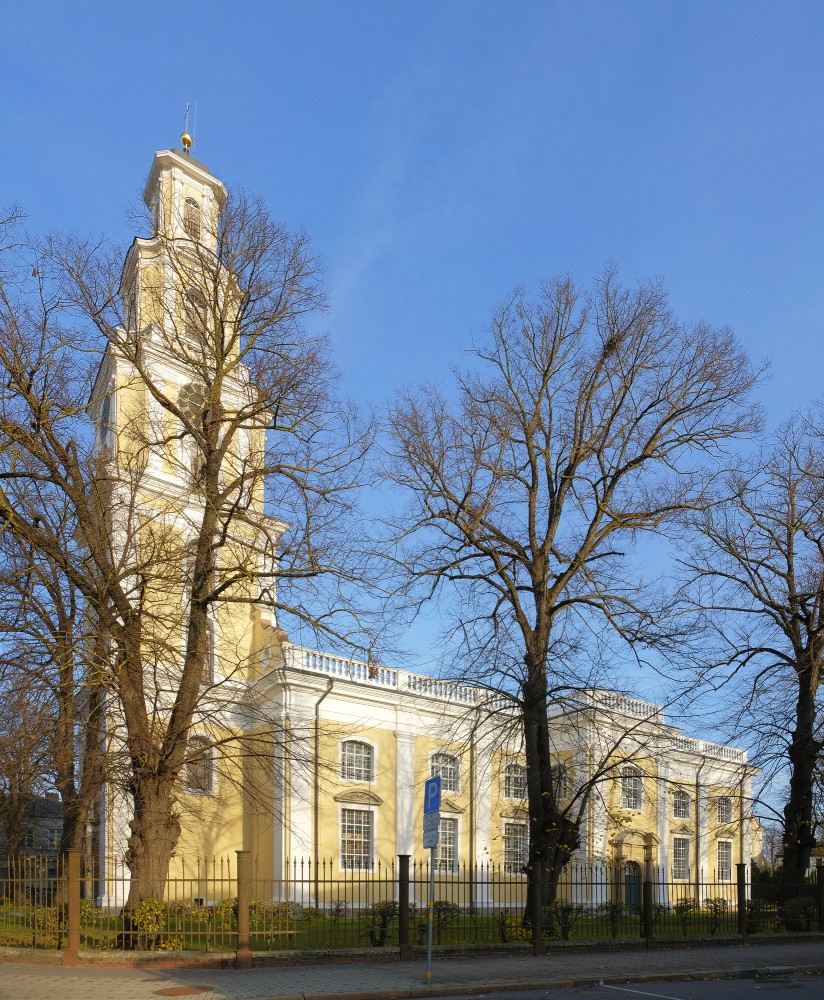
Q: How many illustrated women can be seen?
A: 0